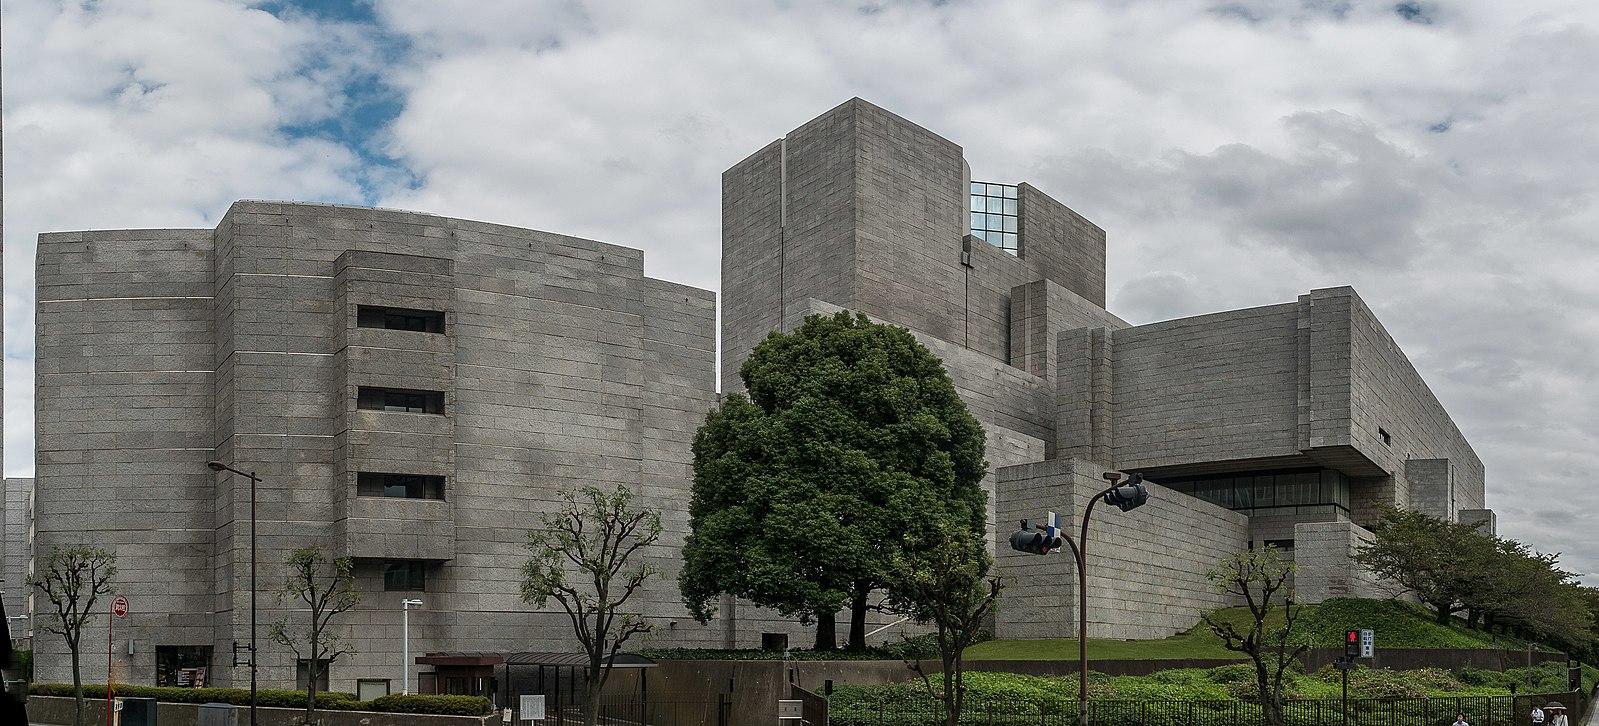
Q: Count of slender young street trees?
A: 5